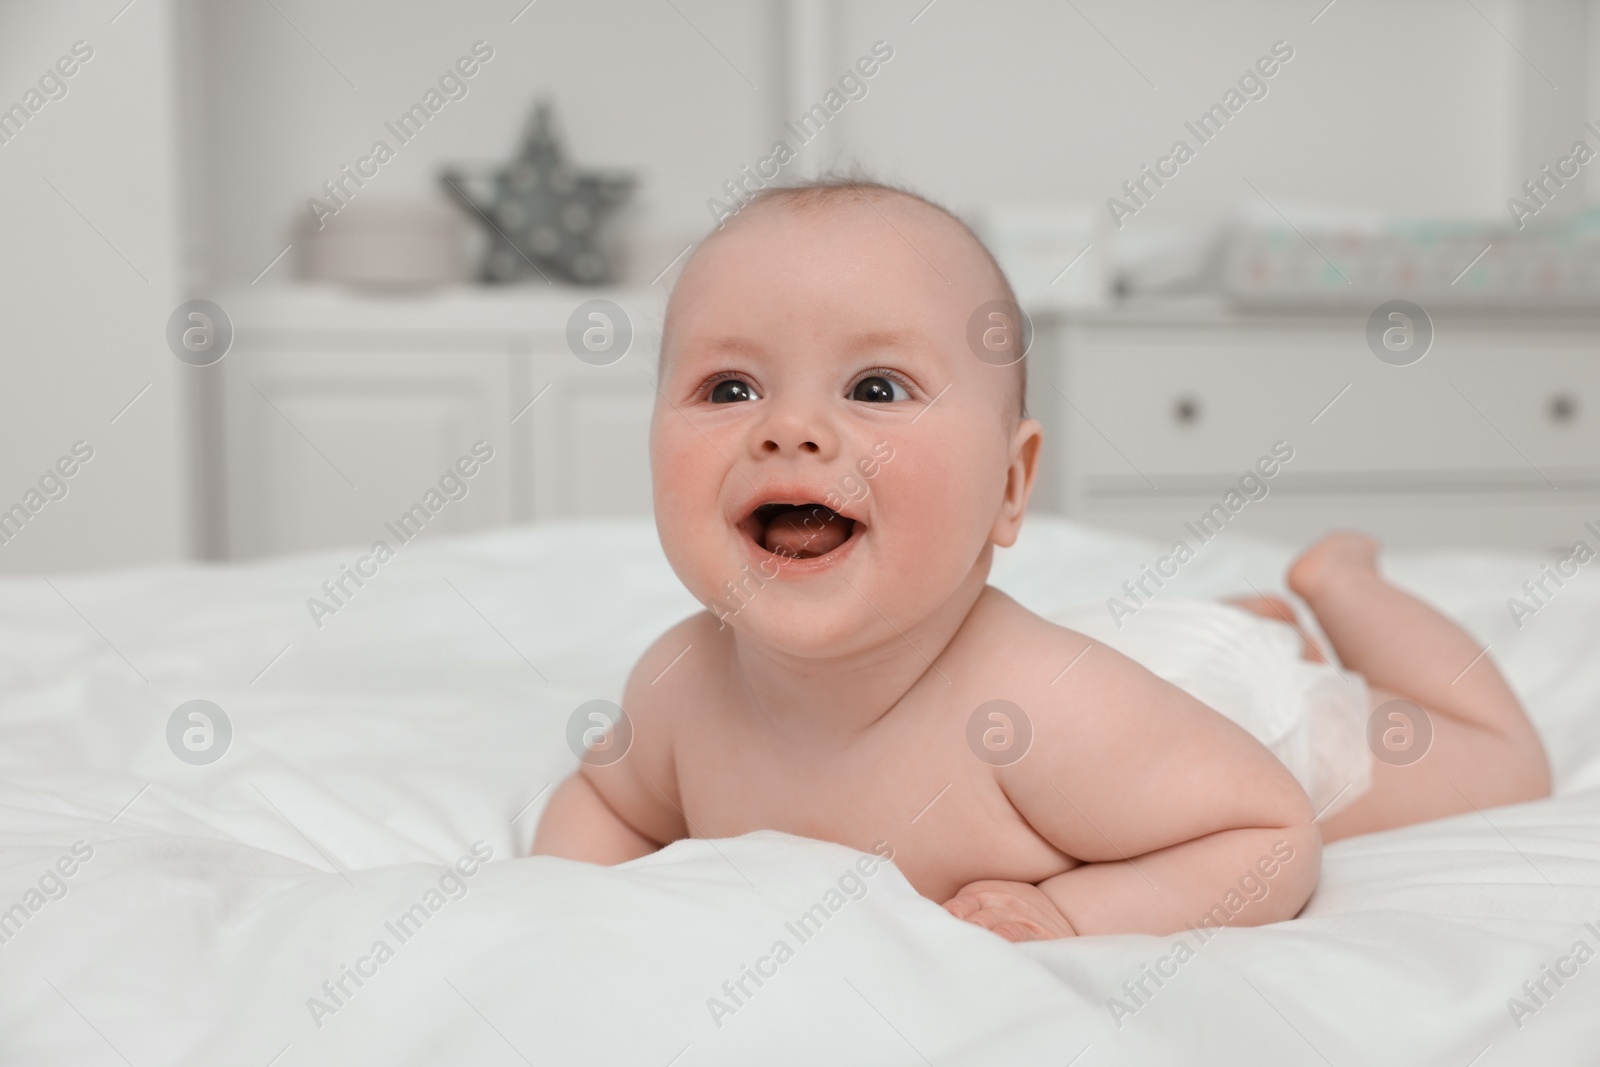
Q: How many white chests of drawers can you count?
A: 1